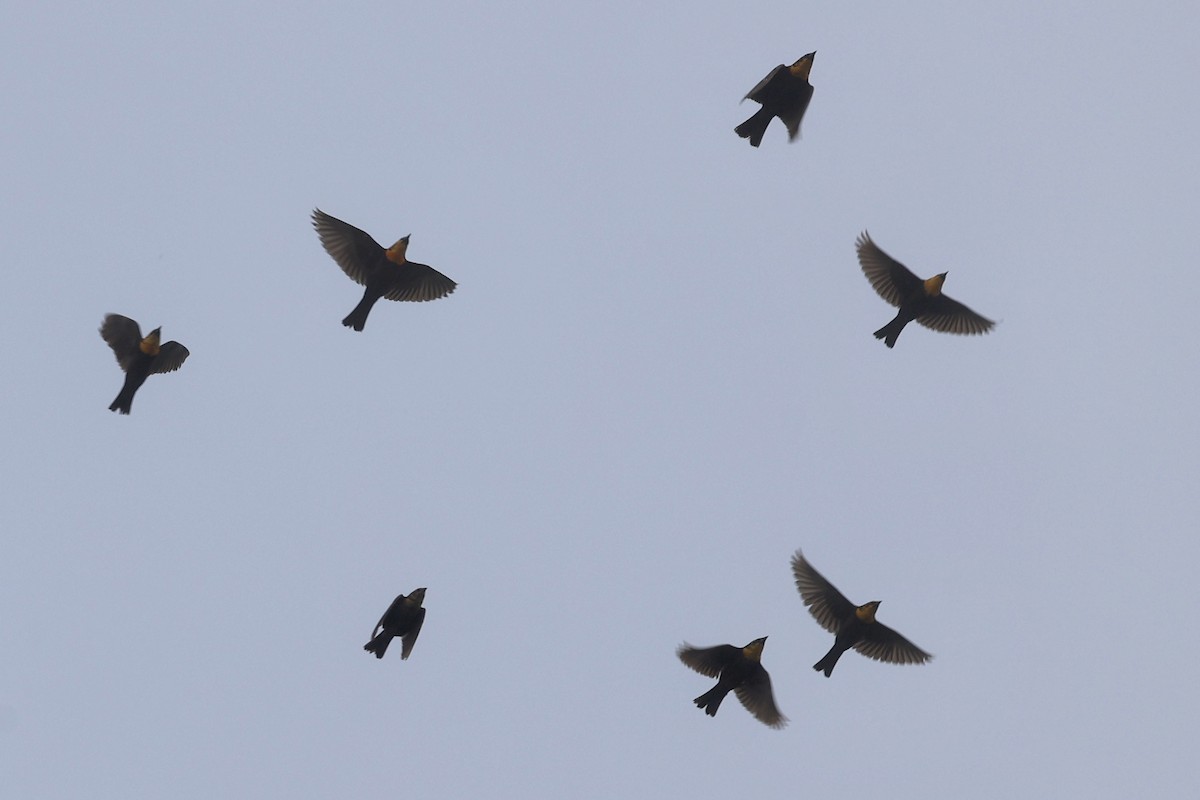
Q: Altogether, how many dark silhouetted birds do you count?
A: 7